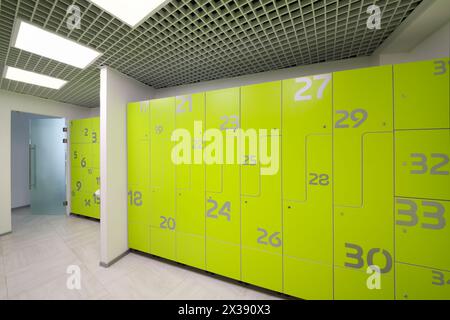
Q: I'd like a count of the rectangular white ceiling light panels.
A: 3